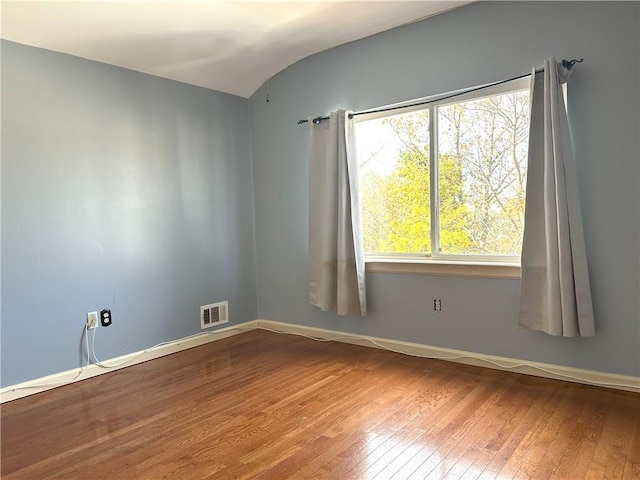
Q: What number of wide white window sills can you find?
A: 1